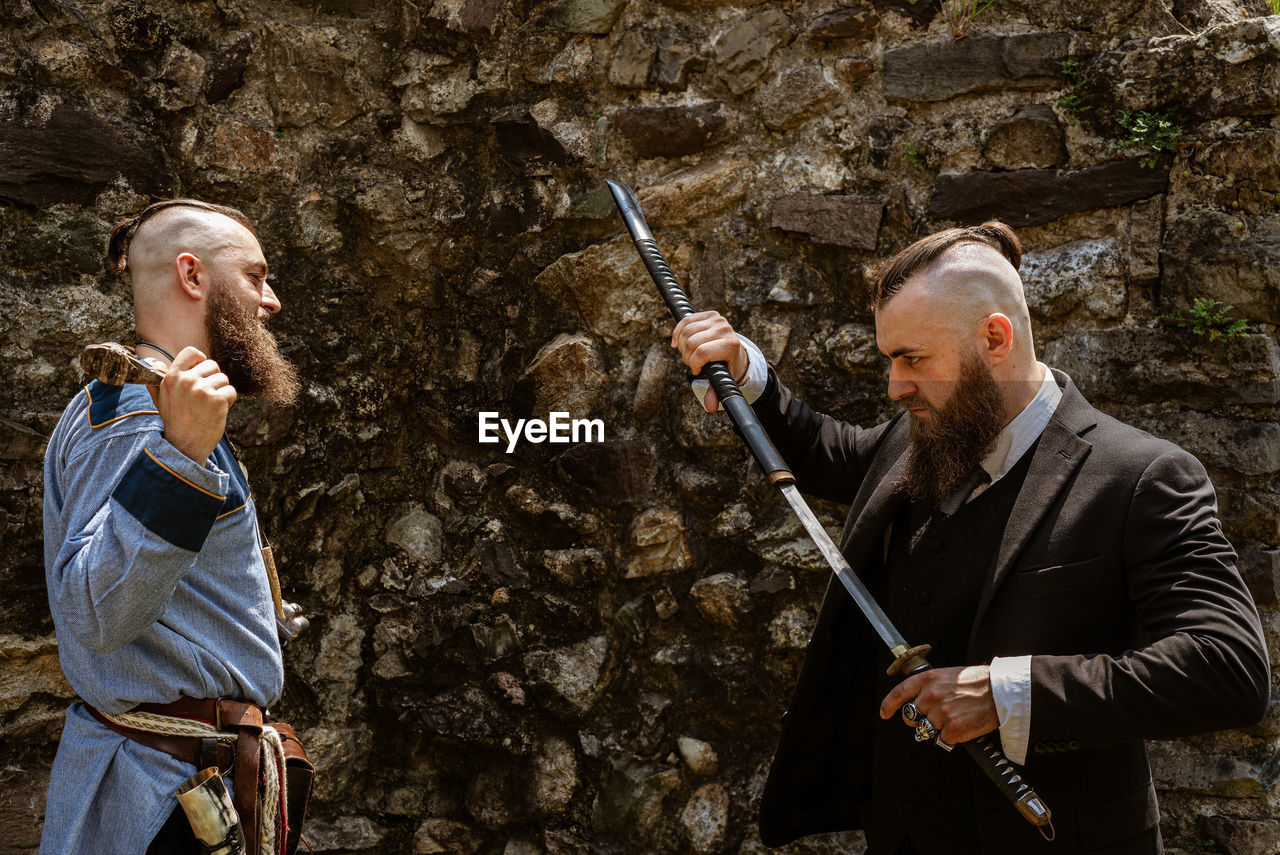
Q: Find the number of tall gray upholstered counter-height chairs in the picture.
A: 0